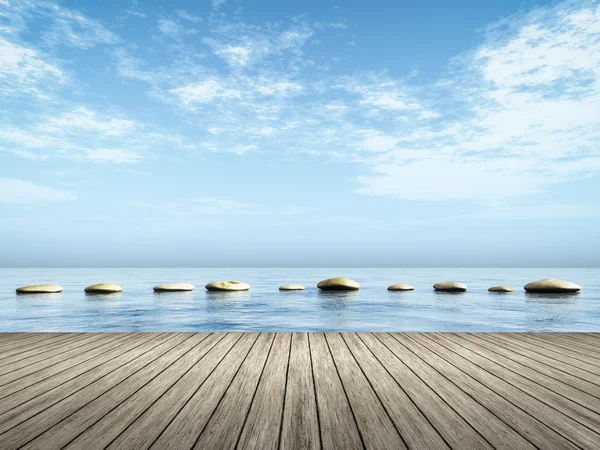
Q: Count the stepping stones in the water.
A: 10